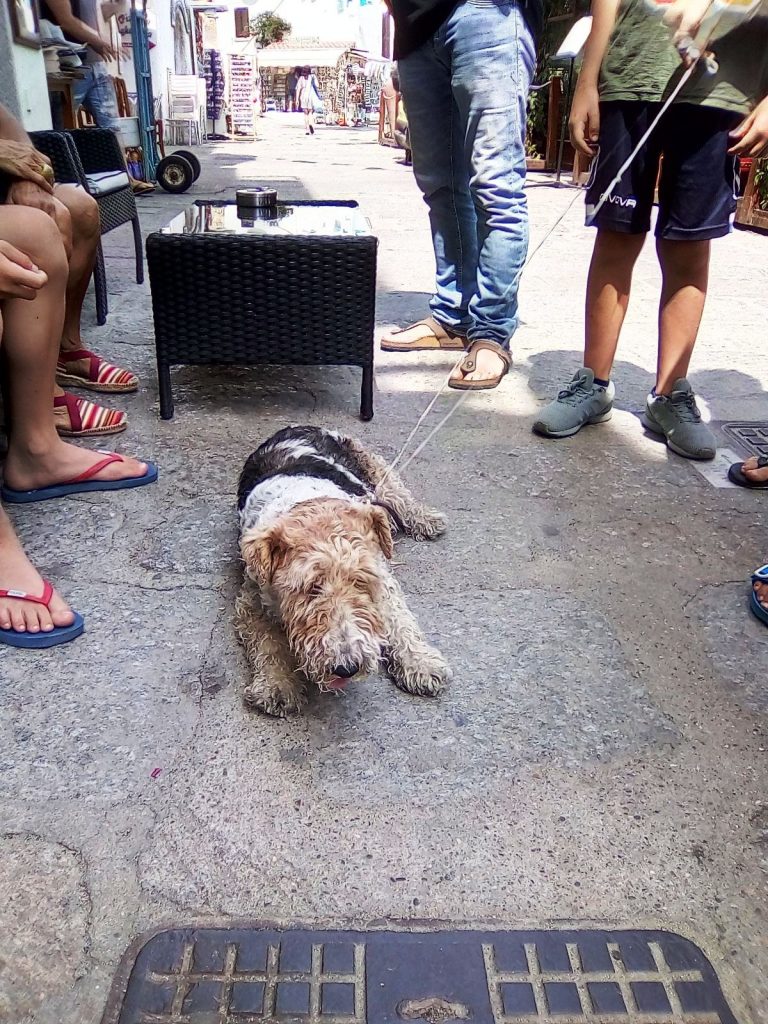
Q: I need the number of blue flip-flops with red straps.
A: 2